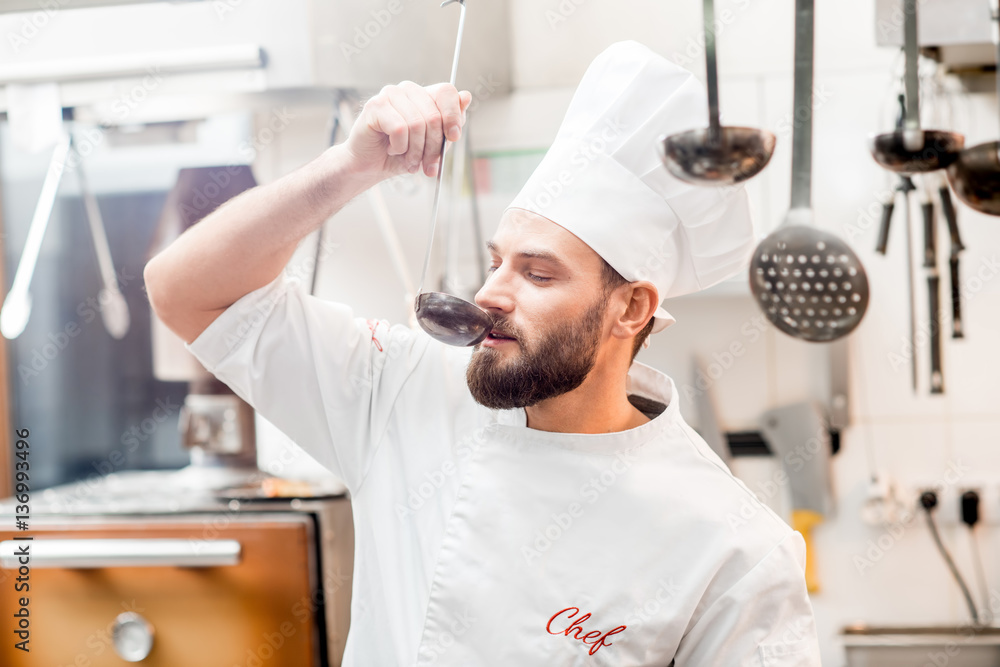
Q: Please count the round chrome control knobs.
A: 1